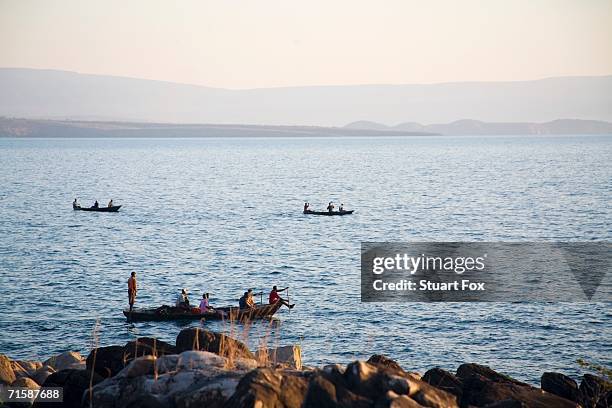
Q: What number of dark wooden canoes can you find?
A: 3